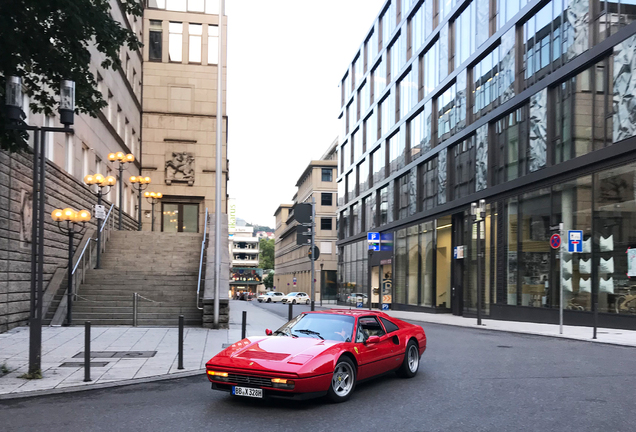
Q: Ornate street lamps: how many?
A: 5